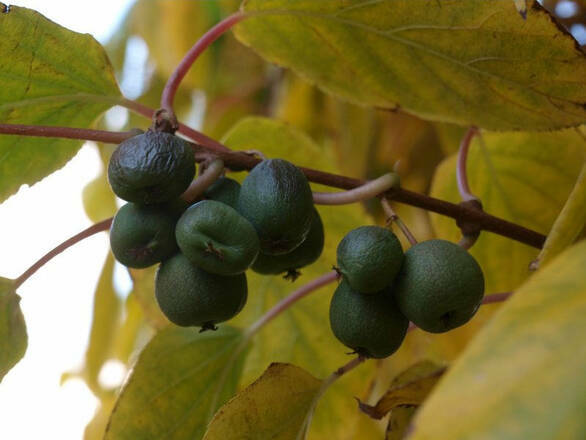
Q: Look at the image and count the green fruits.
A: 10